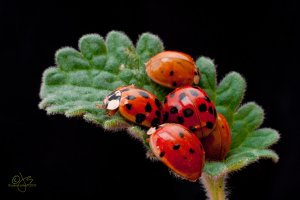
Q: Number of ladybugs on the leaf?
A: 5